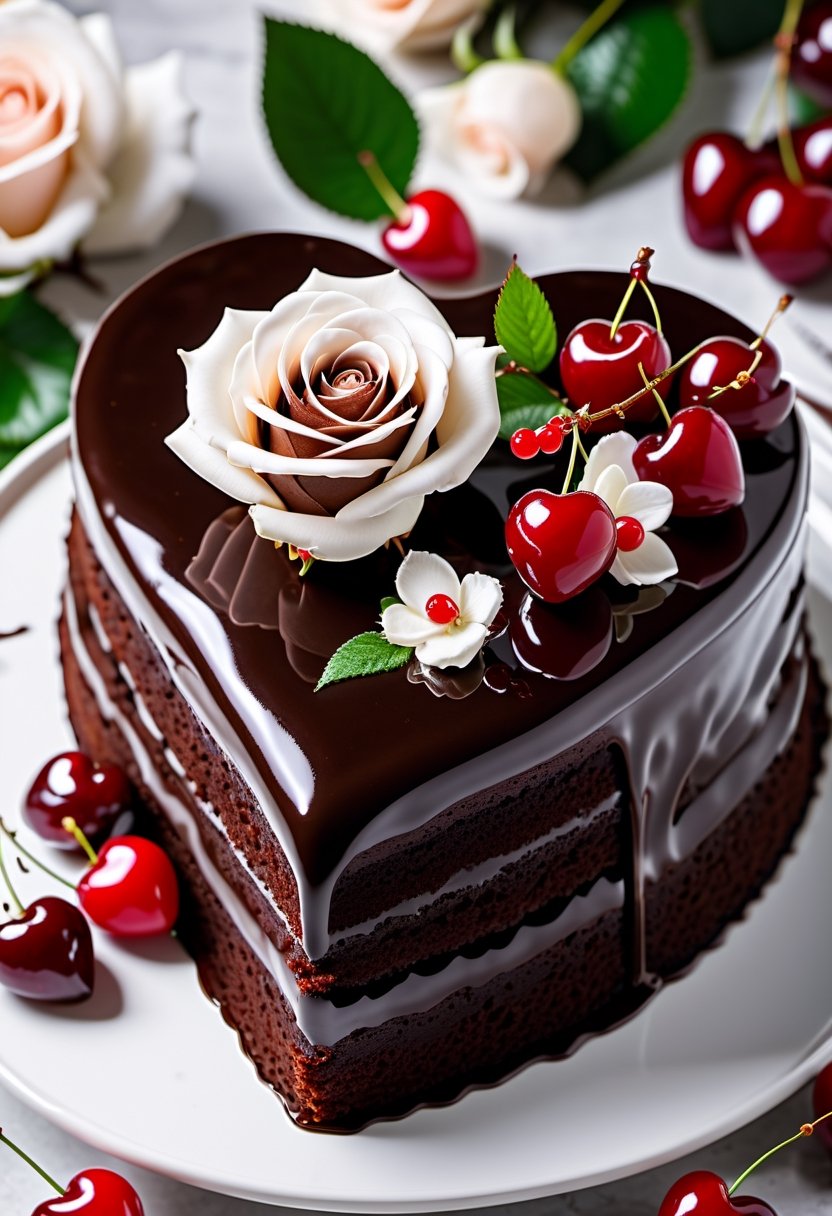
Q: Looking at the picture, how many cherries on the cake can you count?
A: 4